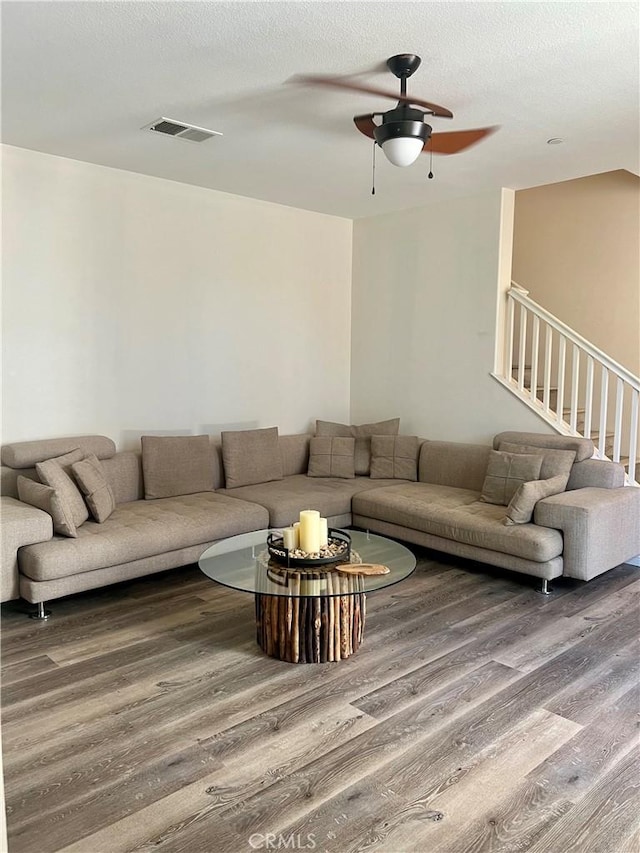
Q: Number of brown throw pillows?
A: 11